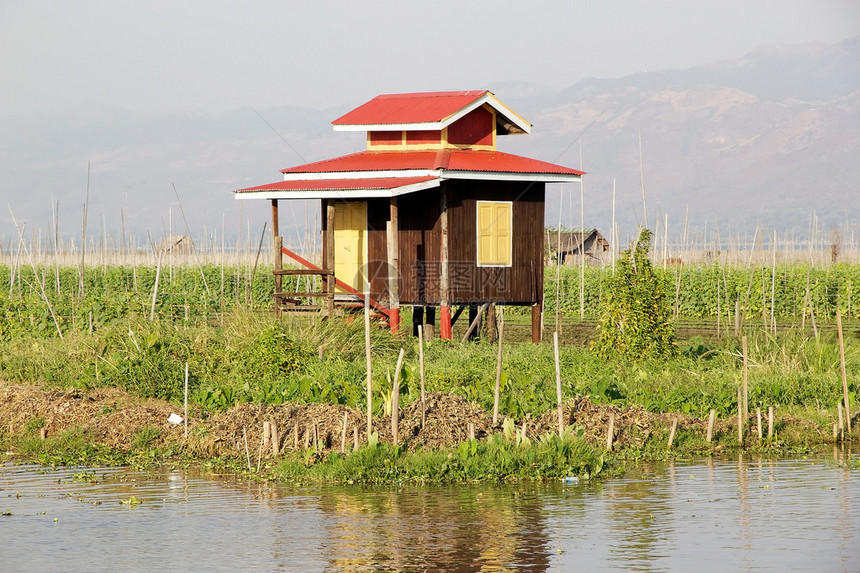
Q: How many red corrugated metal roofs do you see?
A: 3